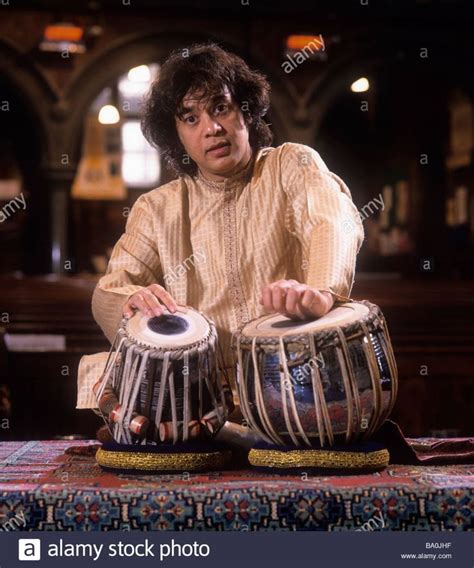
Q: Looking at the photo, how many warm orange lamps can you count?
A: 2